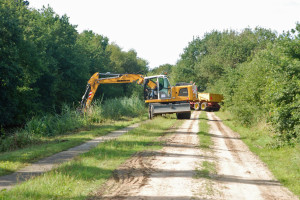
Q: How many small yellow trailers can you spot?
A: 1